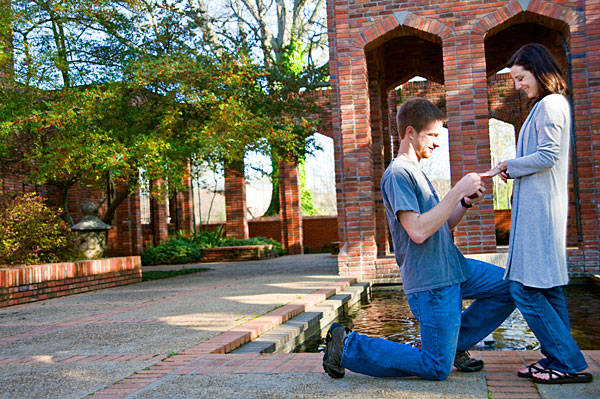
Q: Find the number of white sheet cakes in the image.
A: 0